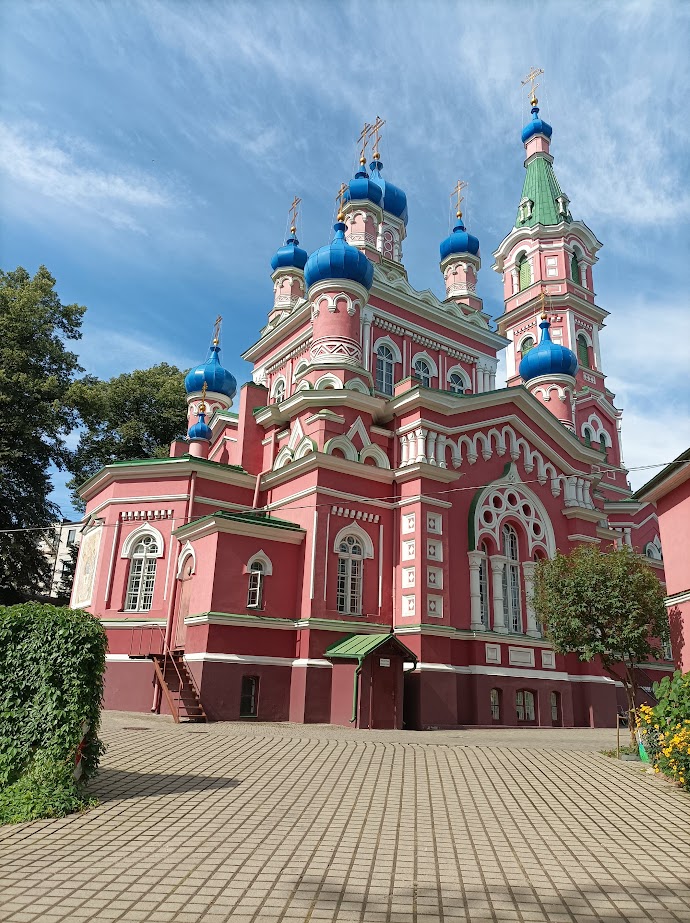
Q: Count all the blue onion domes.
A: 9